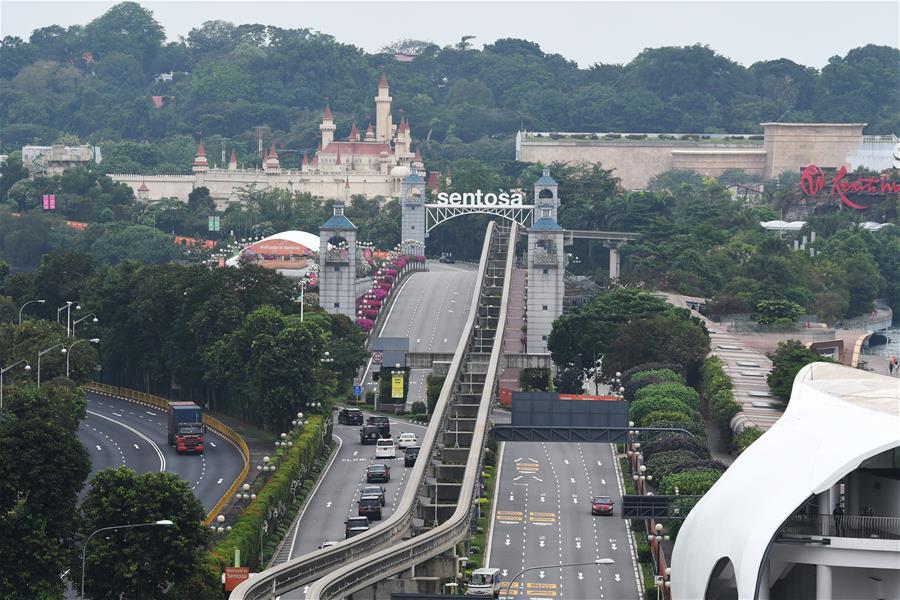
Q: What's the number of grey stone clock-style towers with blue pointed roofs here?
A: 4